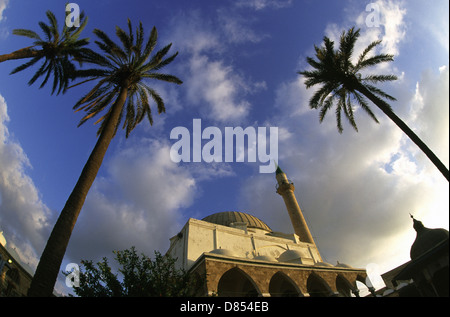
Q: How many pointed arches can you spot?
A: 5